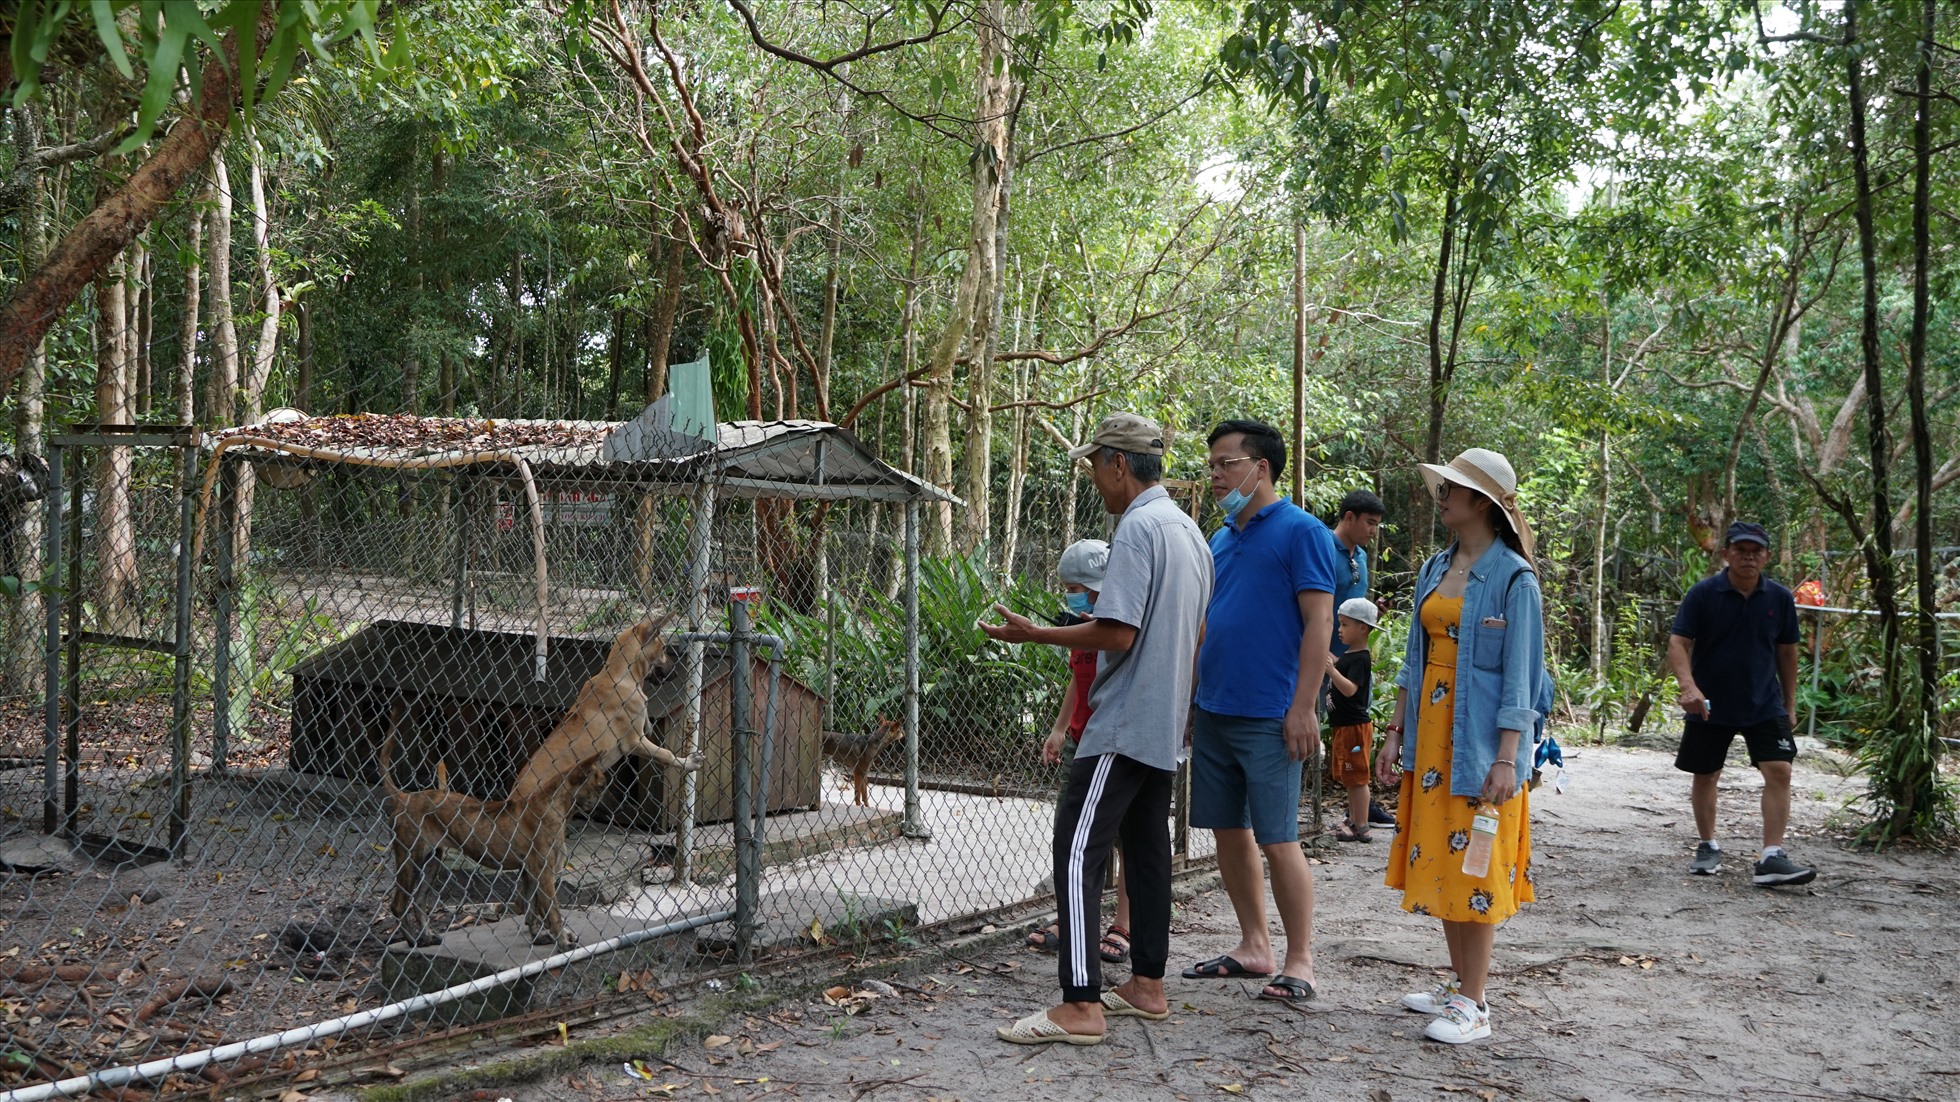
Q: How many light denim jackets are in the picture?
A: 1